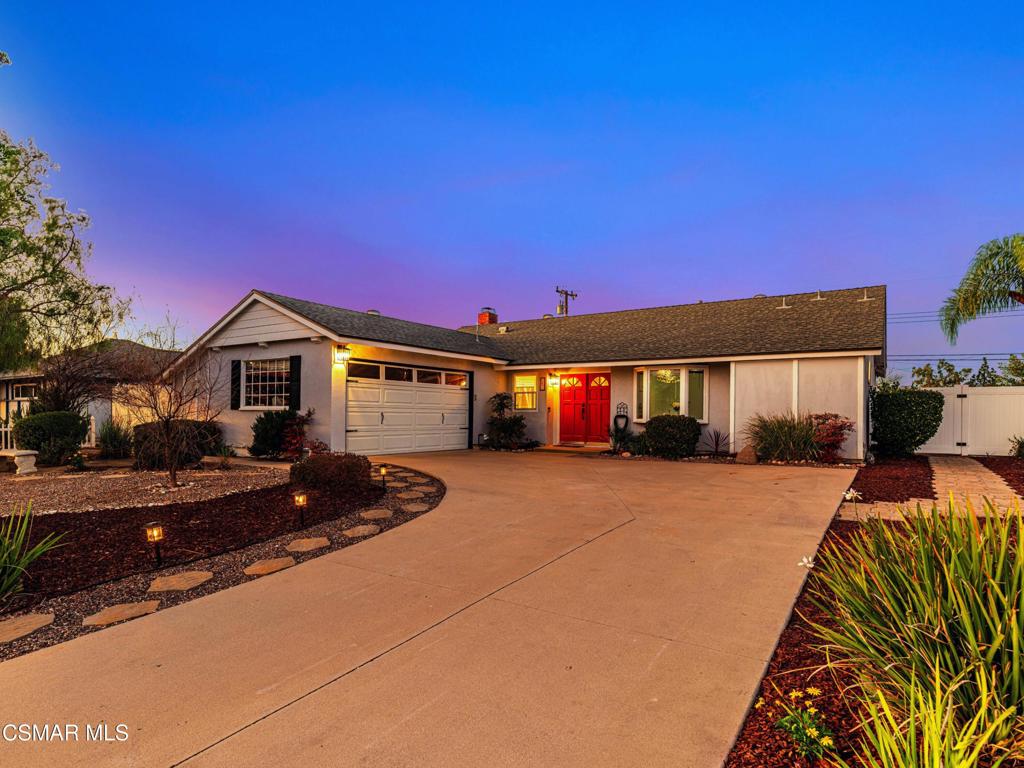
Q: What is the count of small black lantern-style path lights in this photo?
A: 3